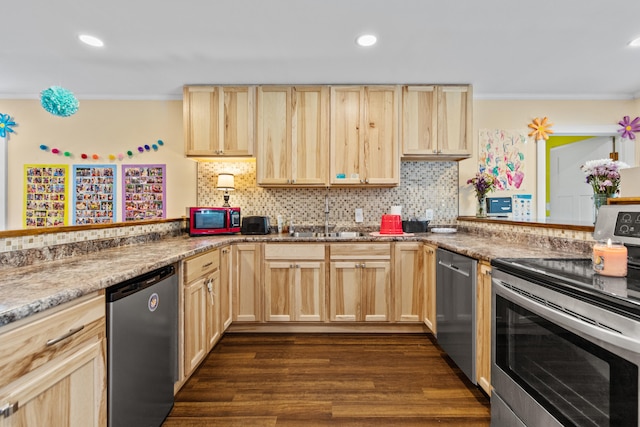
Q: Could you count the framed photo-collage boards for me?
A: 3